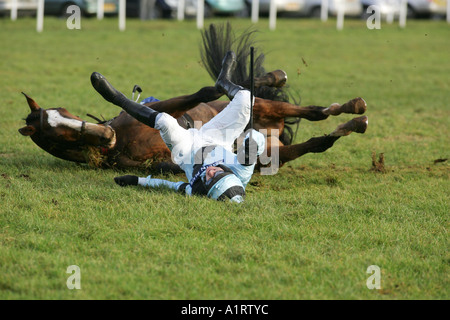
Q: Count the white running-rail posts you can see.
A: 13